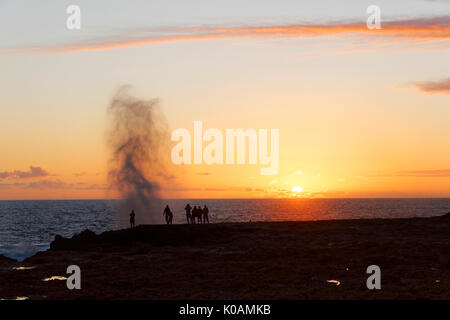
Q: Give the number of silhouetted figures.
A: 7